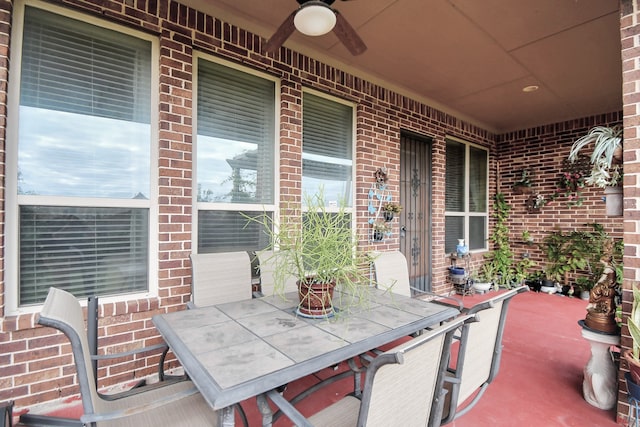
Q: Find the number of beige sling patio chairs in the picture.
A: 6